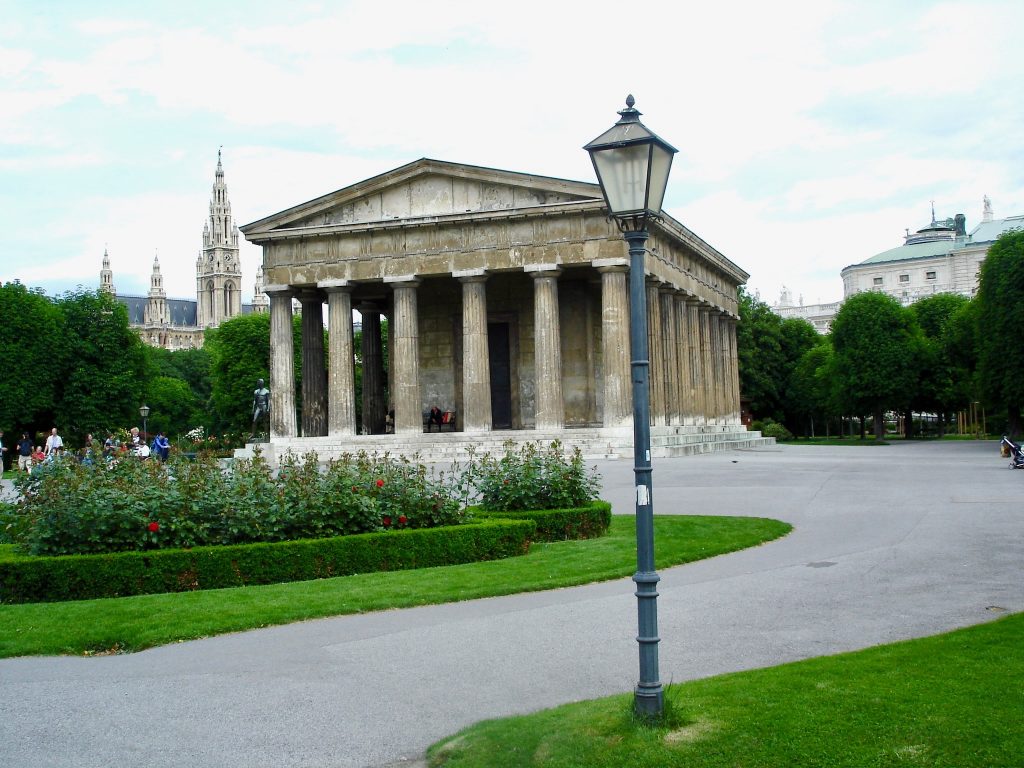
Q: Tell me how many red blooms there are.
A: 4